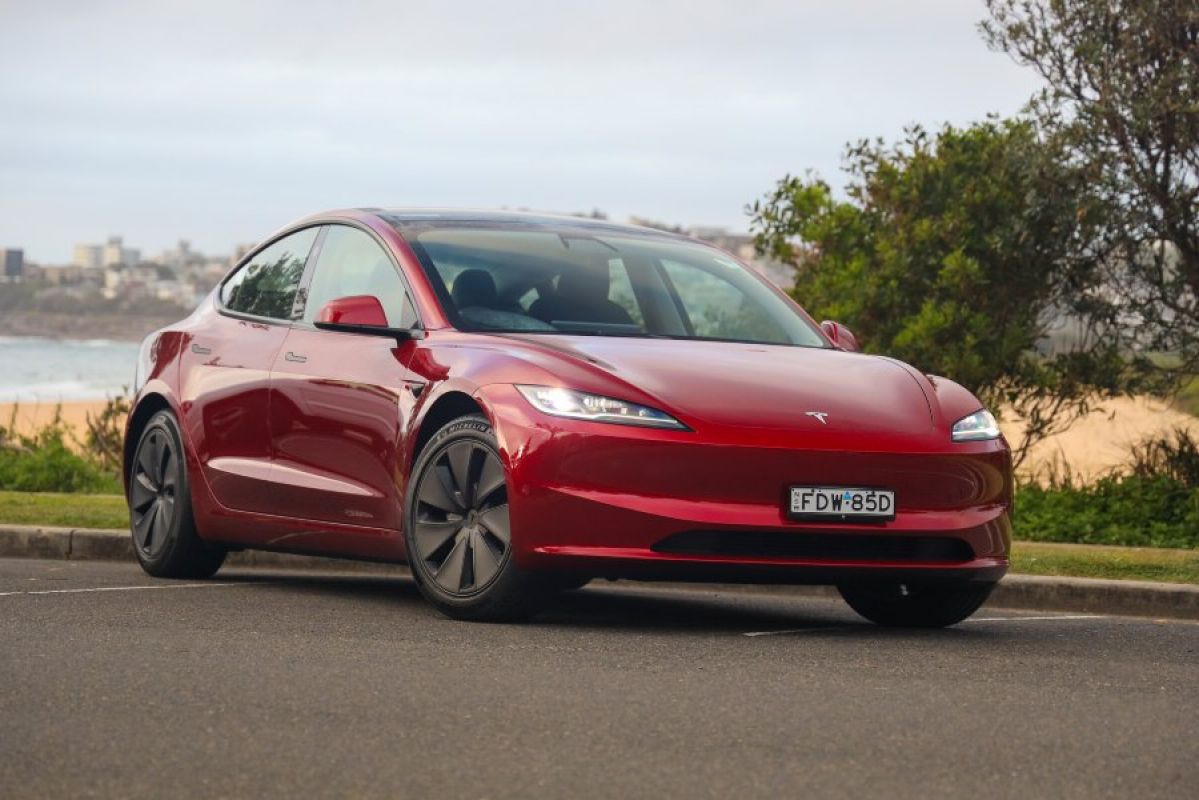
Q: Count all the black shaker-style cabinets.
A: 0